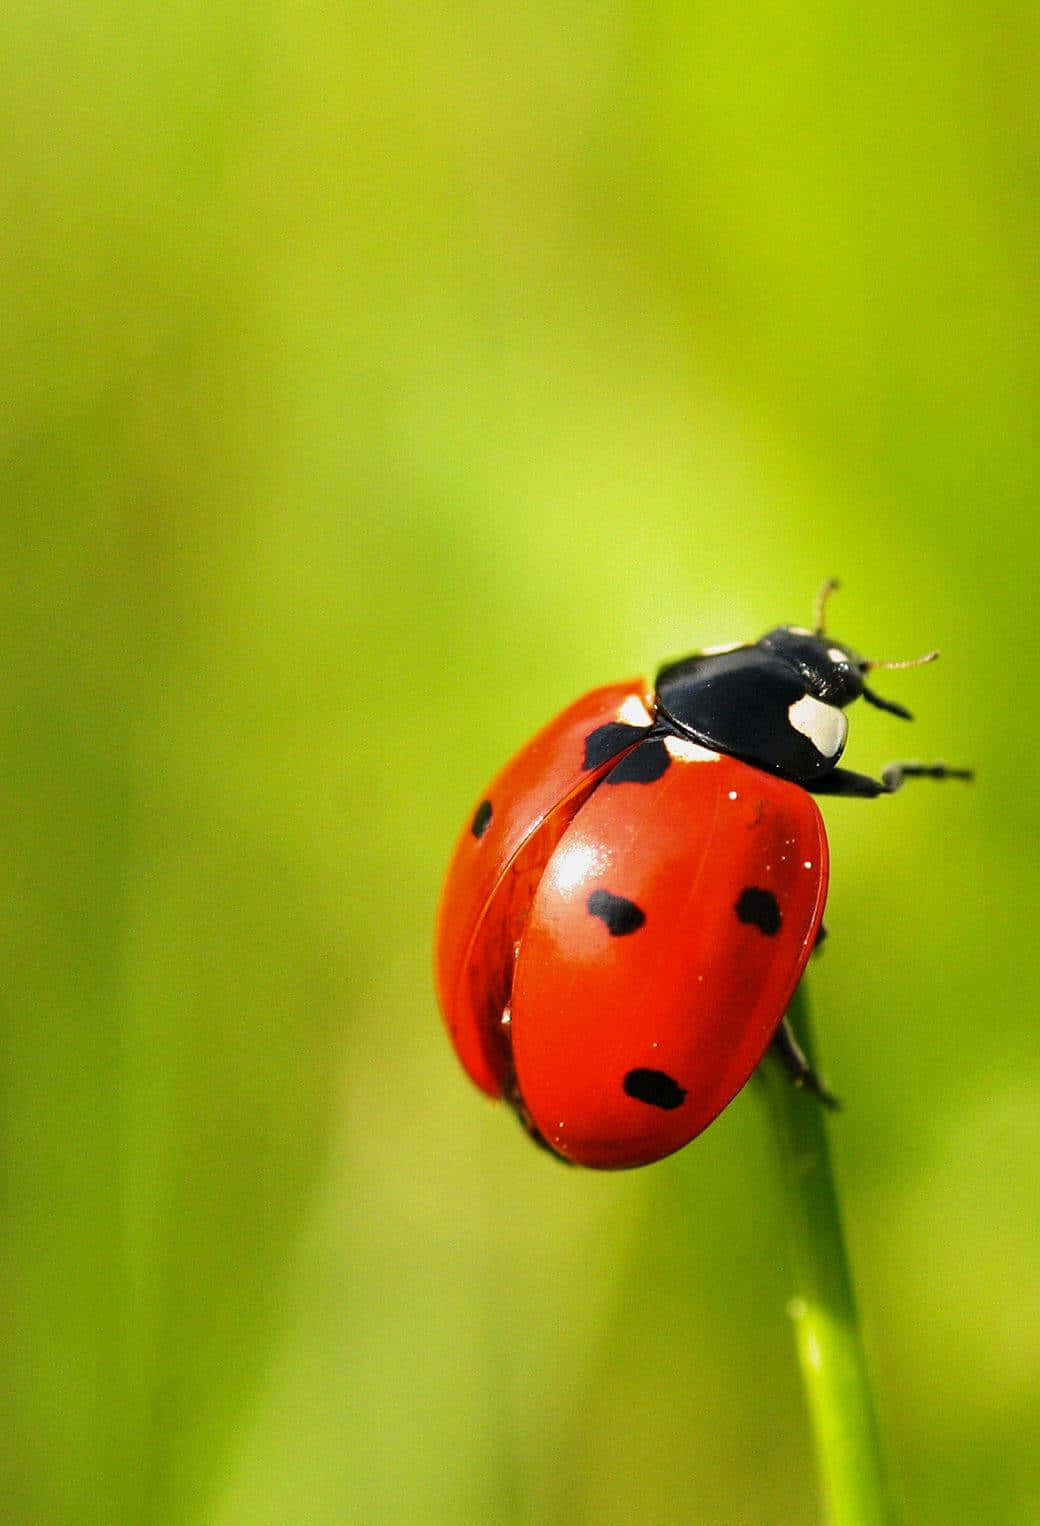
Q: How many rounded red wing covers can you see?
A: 2